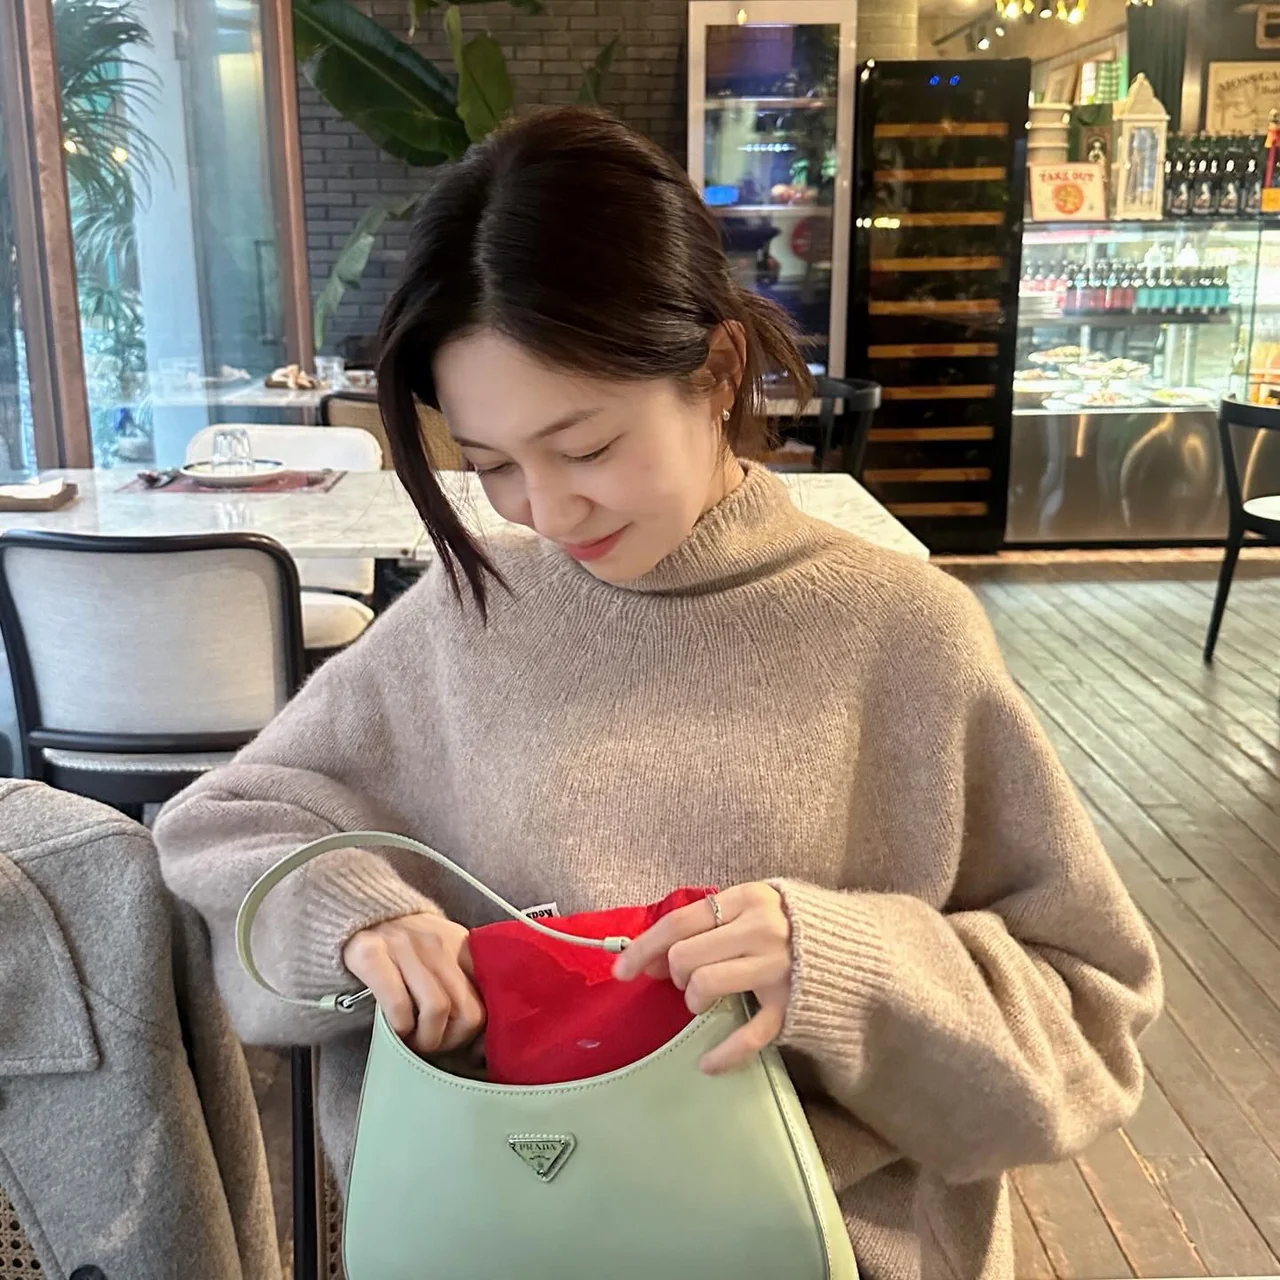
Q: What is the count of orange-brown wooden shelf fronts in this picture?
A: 10